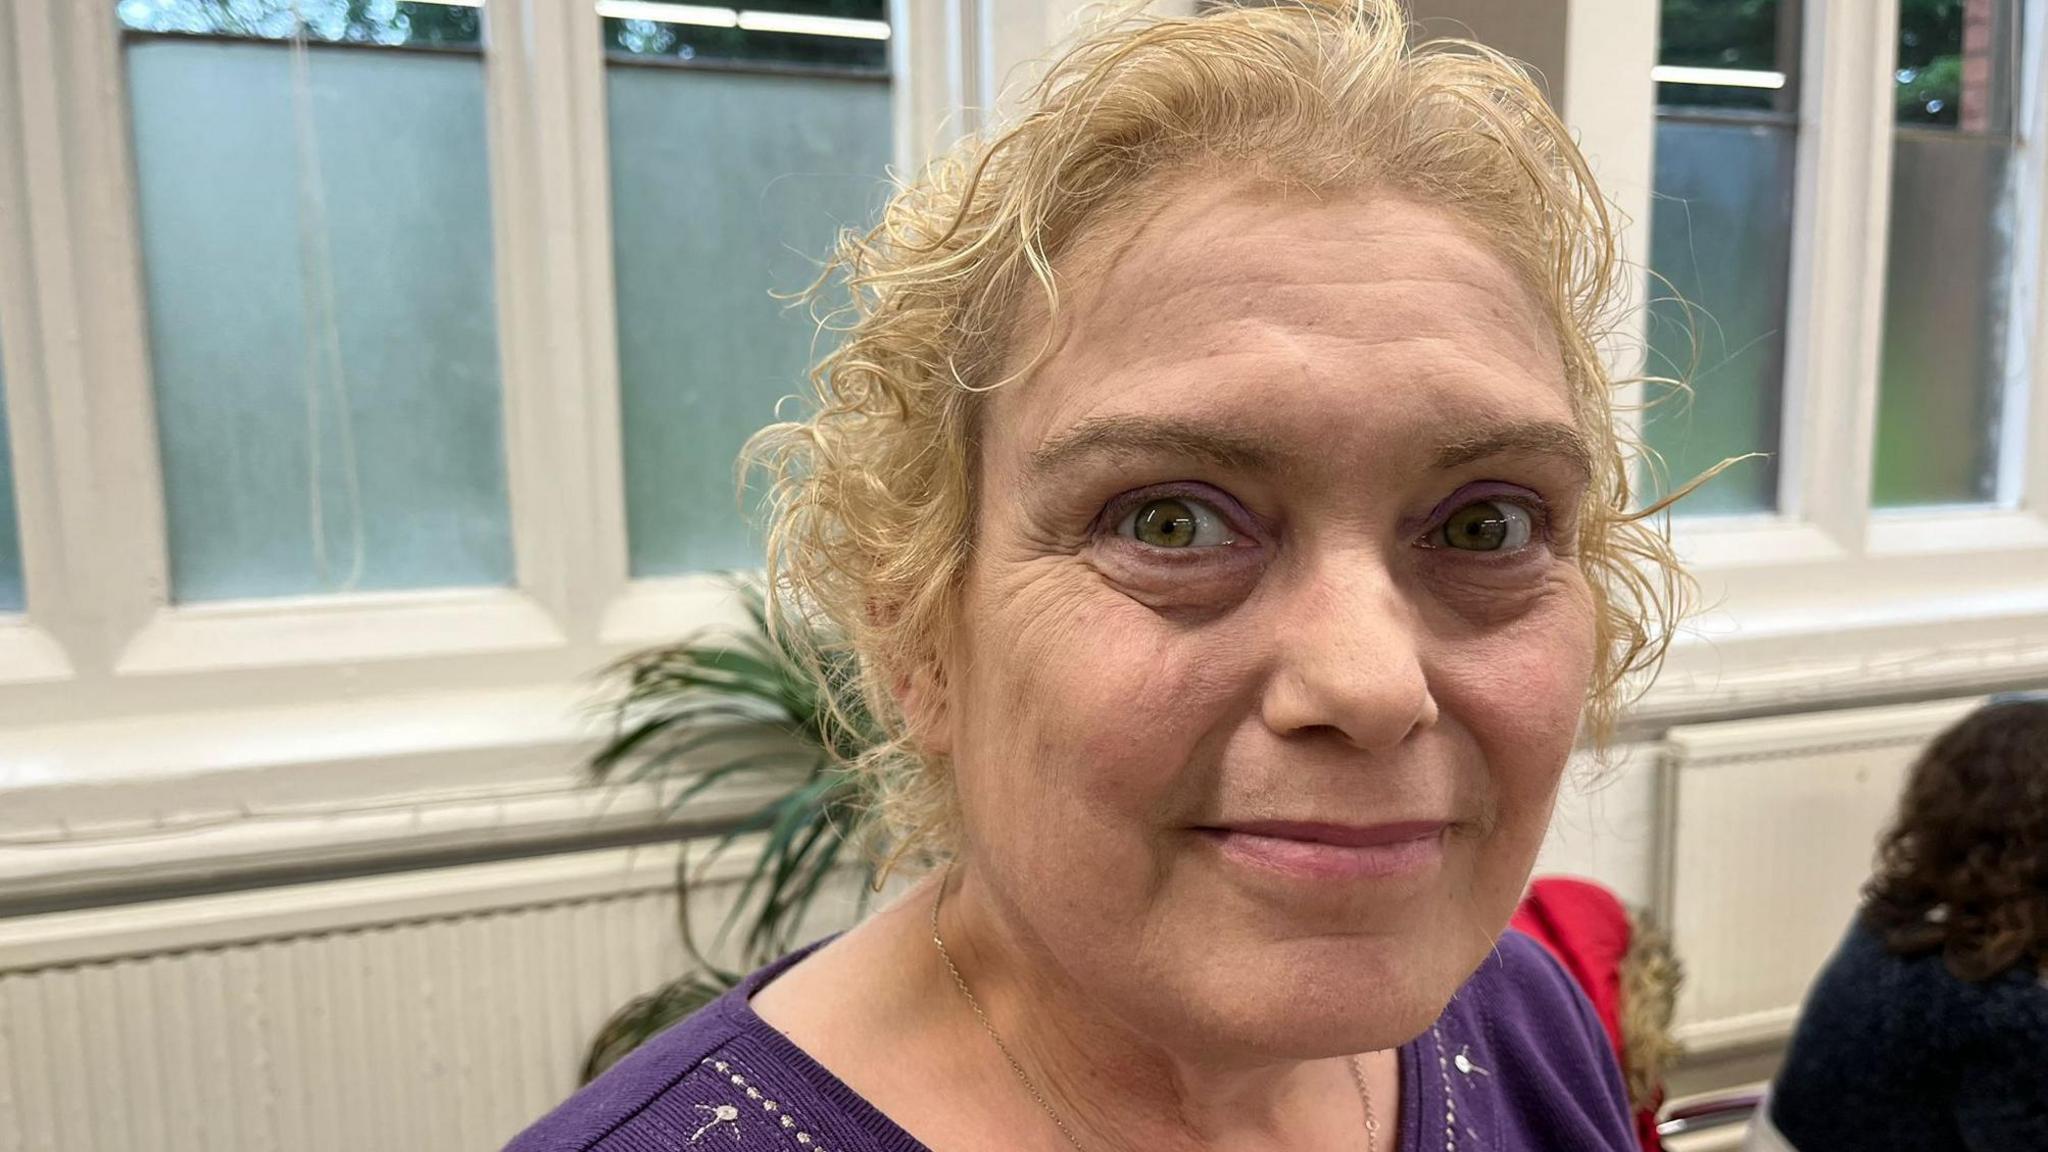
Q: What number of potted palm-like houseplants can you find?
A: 1